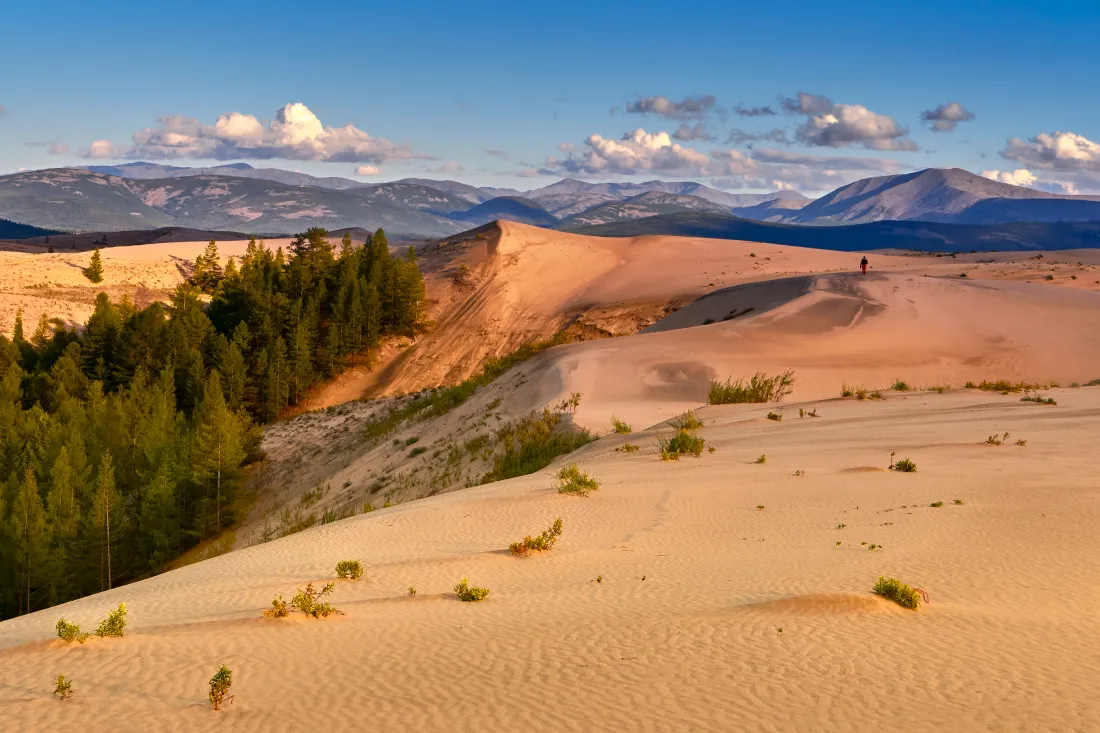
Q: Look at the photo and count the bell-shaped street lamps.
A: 0